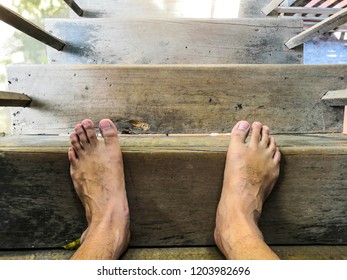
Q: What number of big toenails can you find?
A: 2